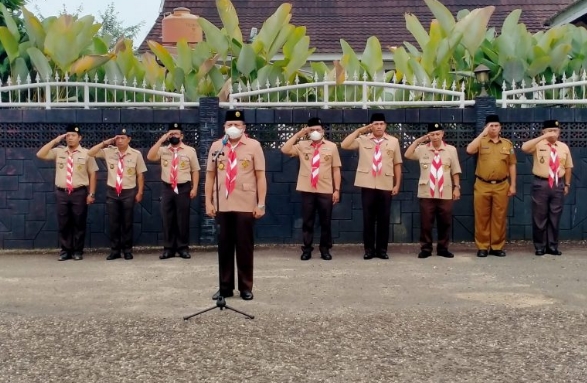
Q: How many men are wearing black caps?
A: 9